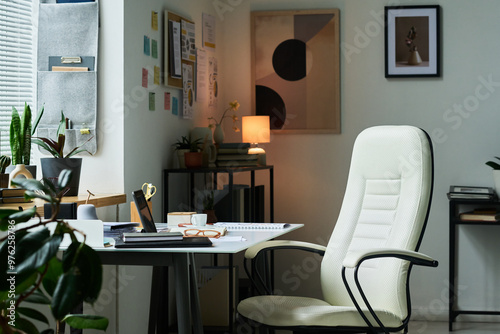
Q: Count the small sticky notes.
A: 8